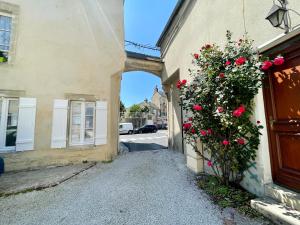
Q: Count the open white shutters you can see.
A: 3